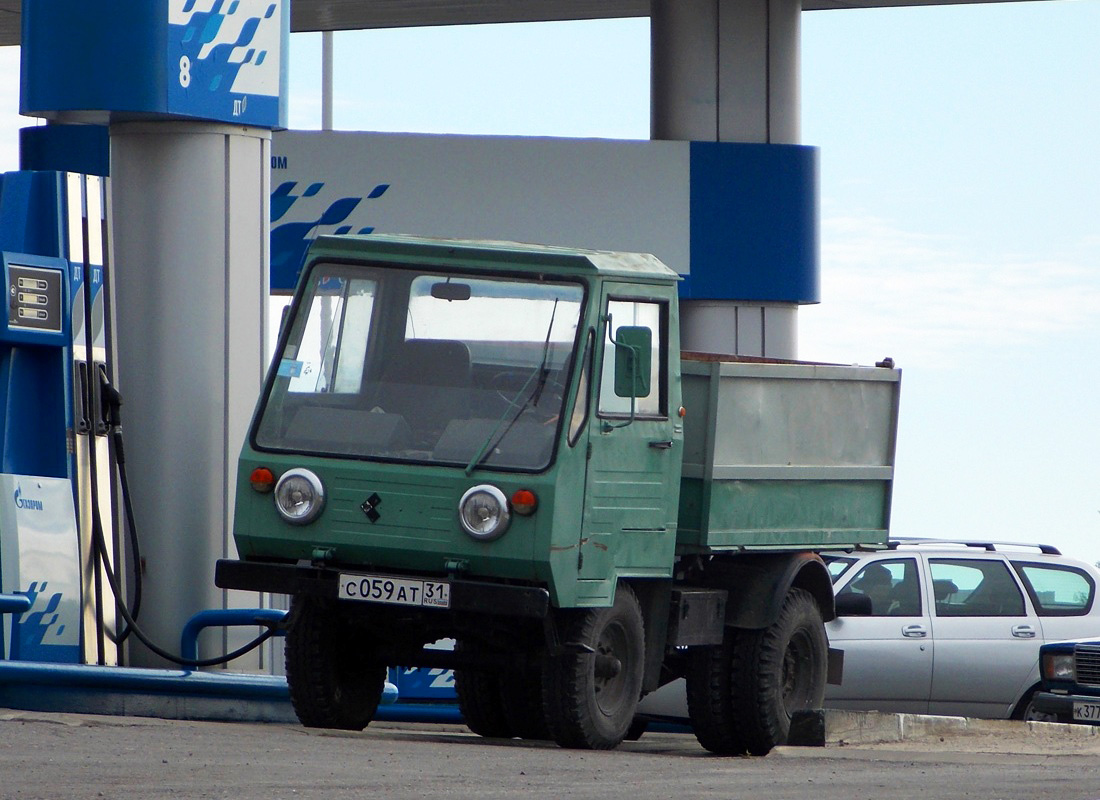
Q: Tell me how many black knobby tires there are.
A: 6